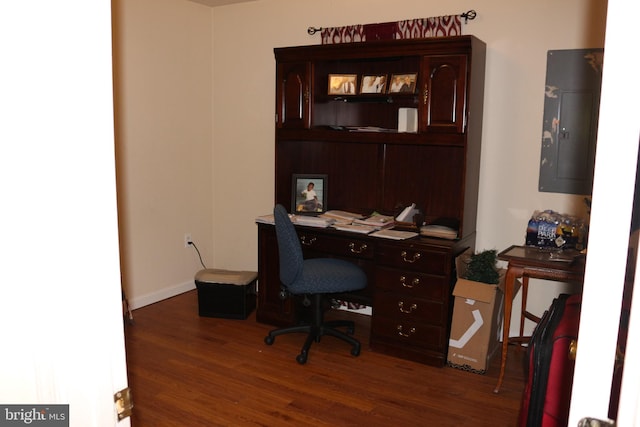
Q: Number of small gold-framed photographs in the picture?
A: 3